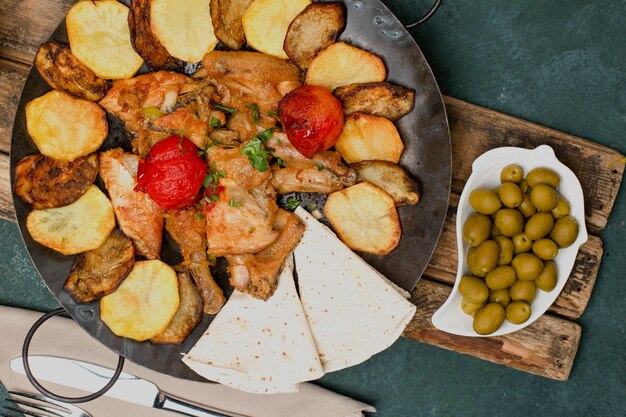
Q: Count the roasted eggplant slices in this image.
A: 9